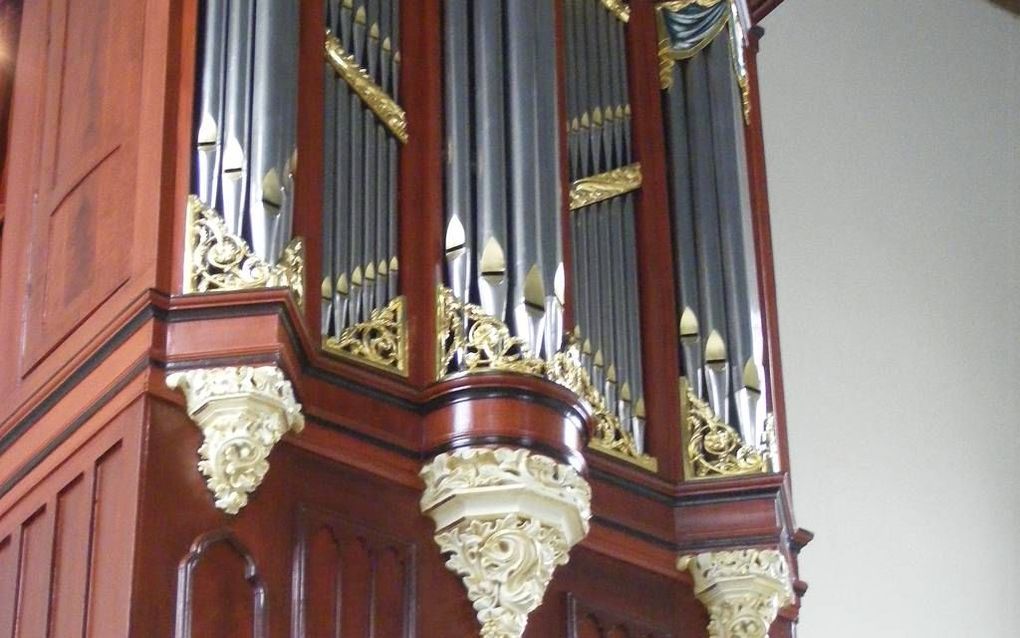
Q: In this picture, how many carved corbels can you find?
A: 3